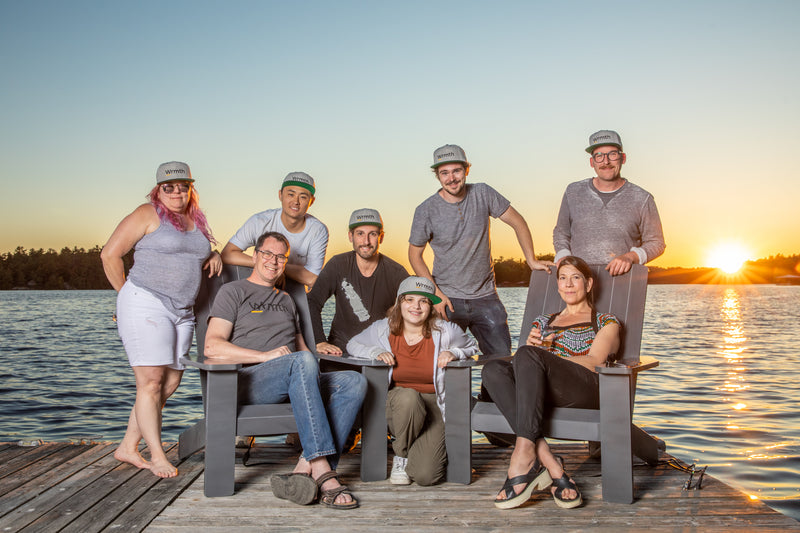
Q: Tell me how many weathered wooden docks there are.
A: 1